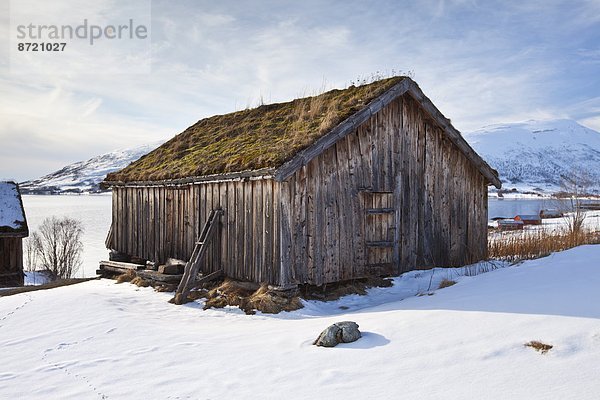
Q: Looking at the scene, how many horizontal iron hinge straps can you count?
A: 2